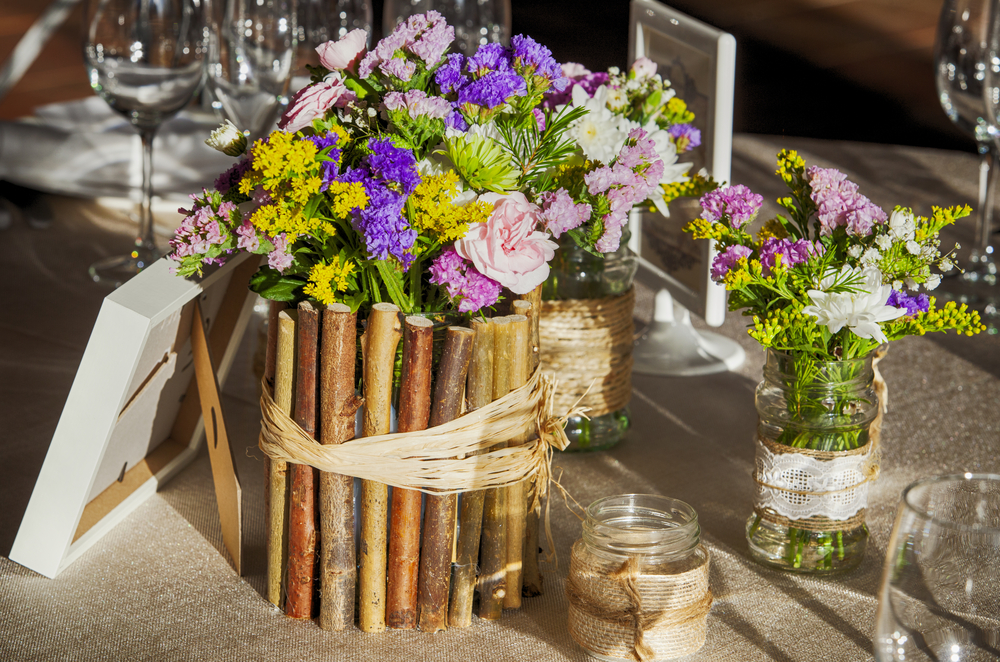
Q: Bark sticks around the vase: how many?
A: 12